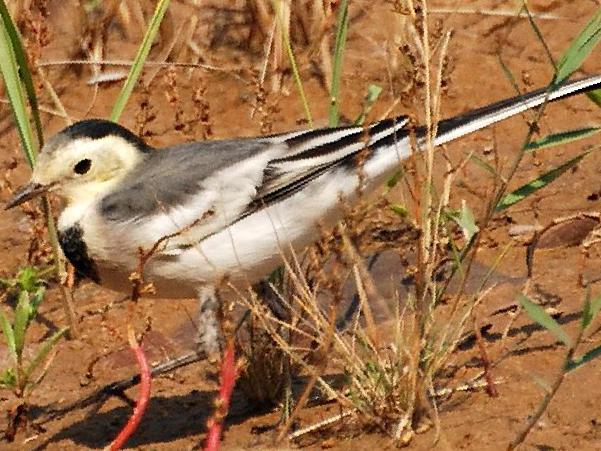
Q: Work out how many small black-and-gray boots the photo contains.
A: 0